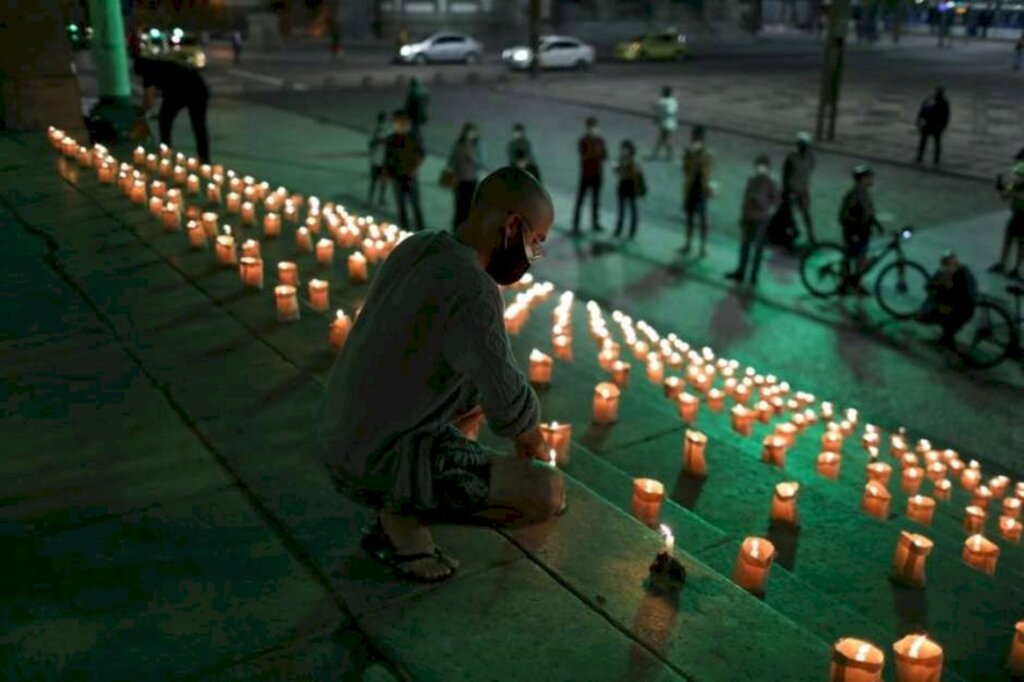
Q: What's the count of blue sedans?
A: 0